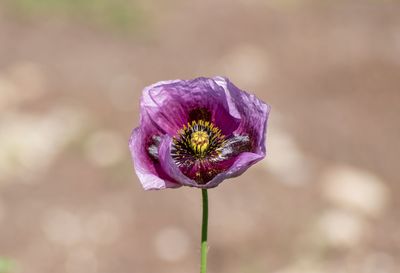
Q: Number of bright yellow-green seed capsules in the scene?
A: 1